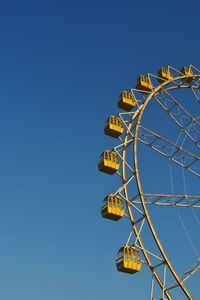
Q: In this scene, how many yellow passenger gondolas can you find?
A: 8